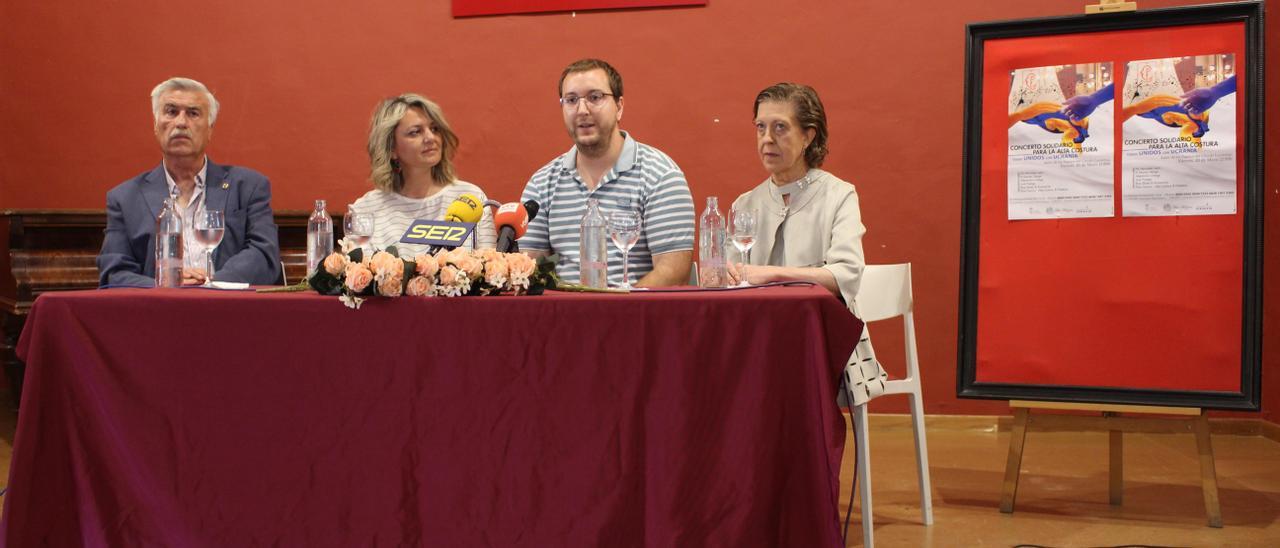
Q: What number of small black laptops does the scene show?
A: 0